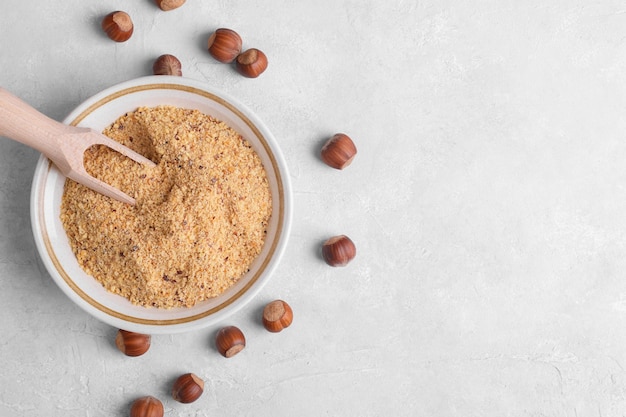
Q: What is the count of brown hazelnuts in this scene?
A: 12